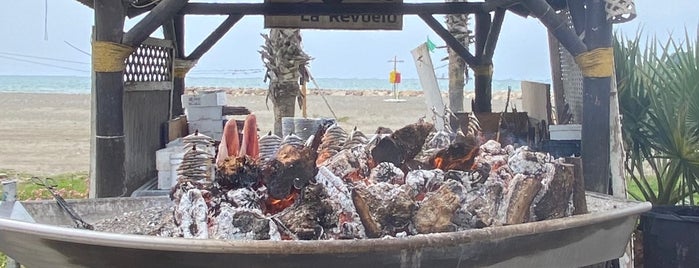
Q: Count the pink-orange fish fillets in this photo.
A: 2